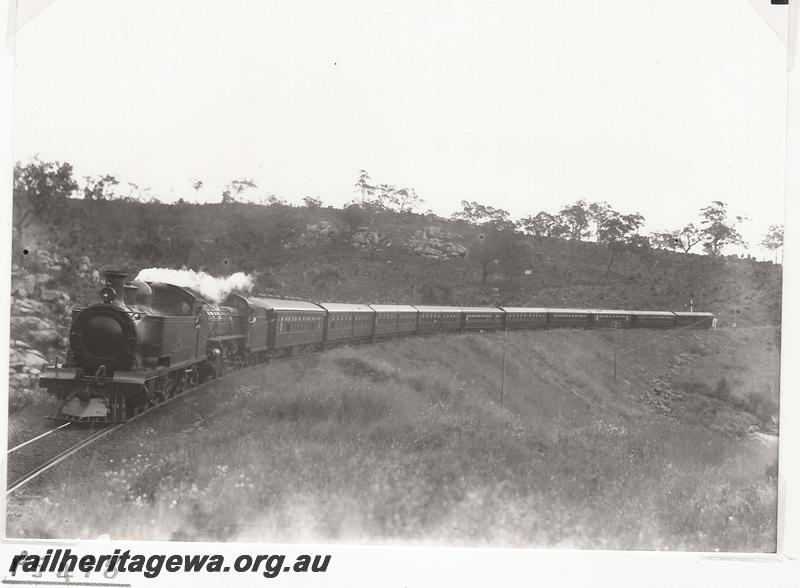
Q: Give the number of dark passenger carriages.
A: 10